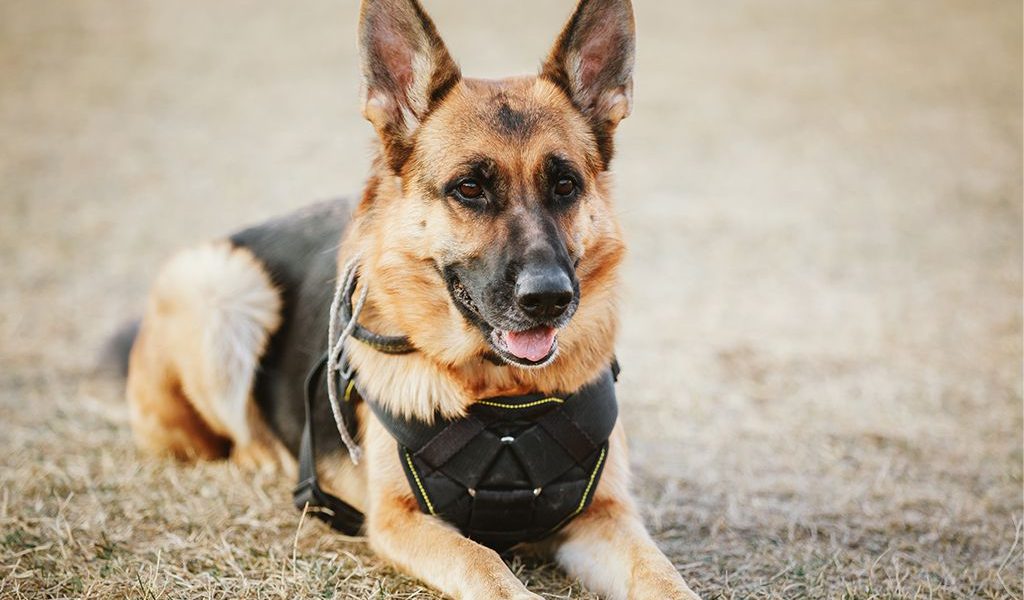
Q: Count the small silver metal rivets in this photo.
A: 3